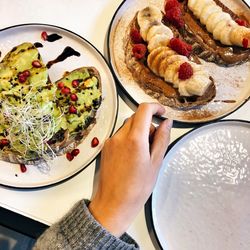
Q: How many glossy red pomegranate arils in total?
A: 15